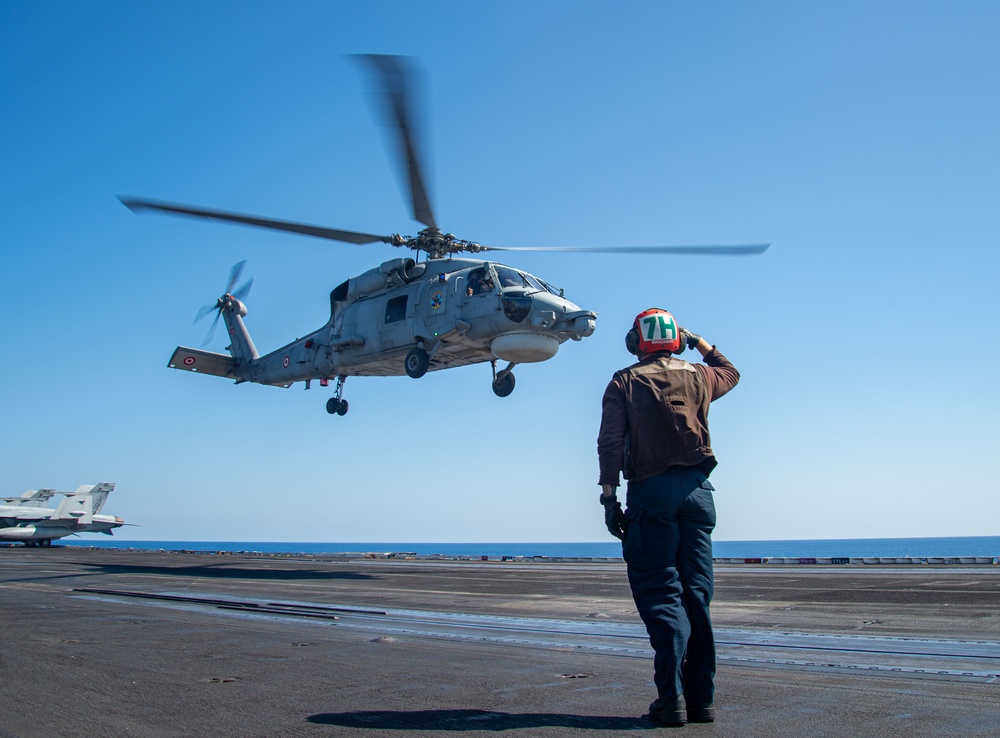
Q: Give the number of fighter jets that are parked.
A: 2